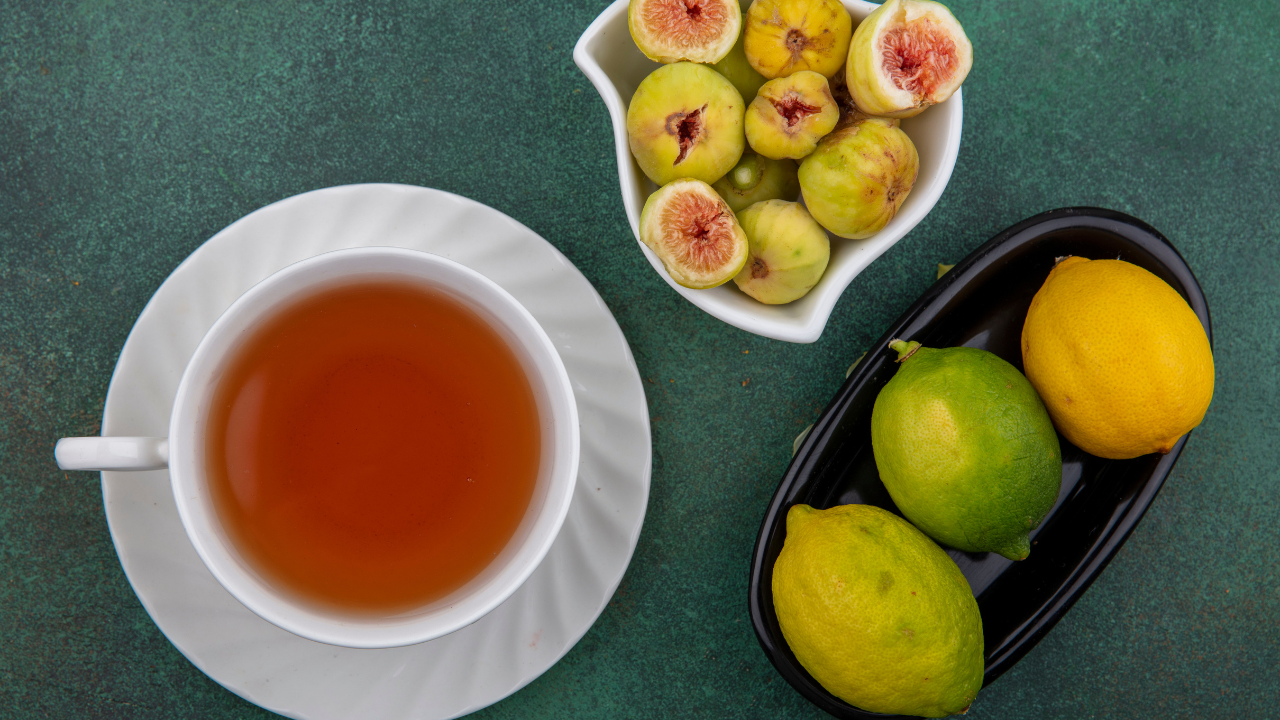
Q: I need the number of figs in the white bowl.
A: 11